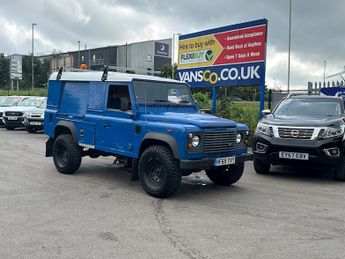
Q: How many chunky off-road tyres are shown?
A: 3